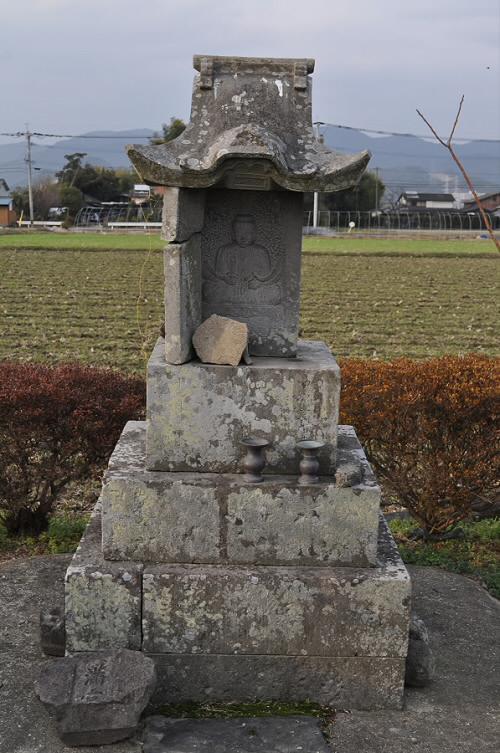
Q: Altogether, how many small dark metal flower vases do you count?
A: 2